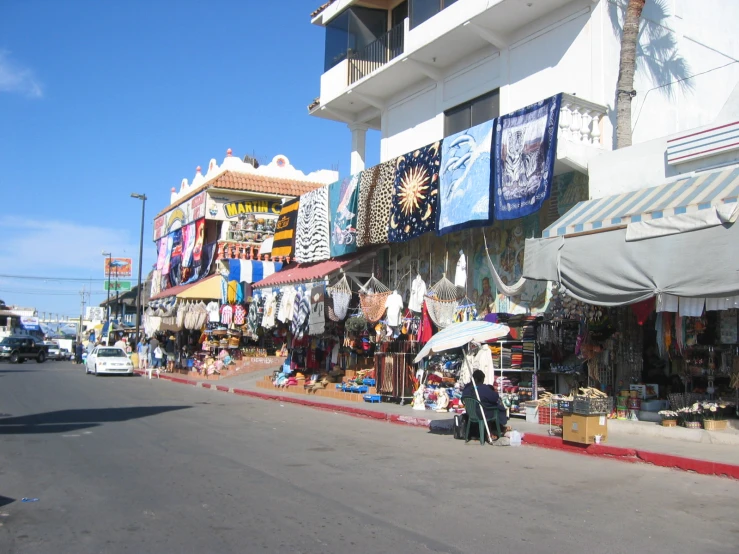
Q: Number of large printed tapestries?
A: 7